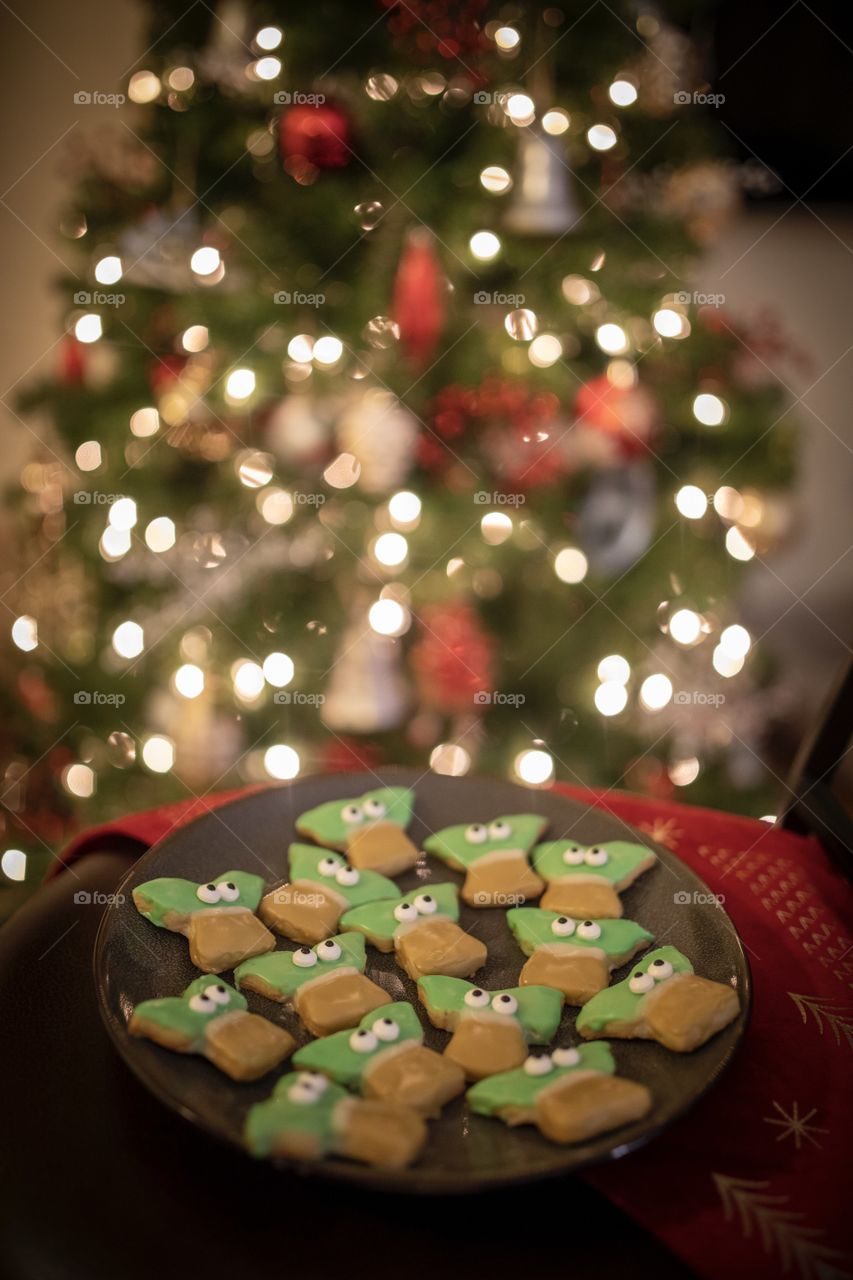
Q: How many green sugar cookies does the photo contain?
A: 14